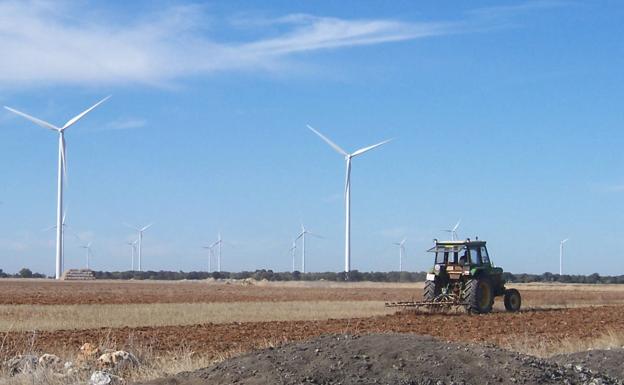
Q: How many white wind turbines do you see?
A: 13